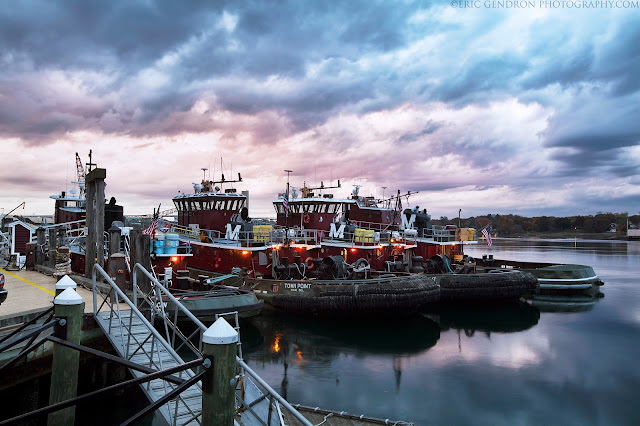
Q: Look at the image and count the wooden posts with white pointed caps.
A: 3